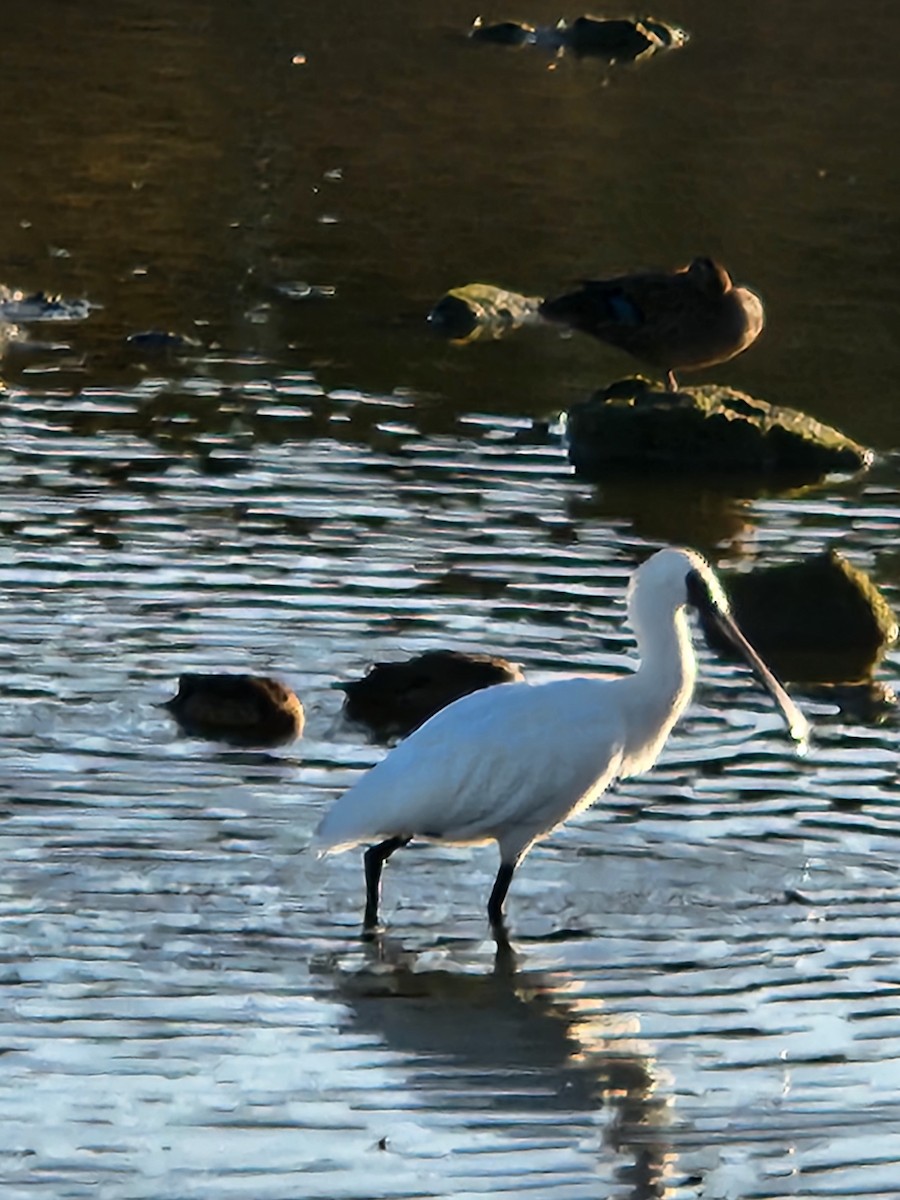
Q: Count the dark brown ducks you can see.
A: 3